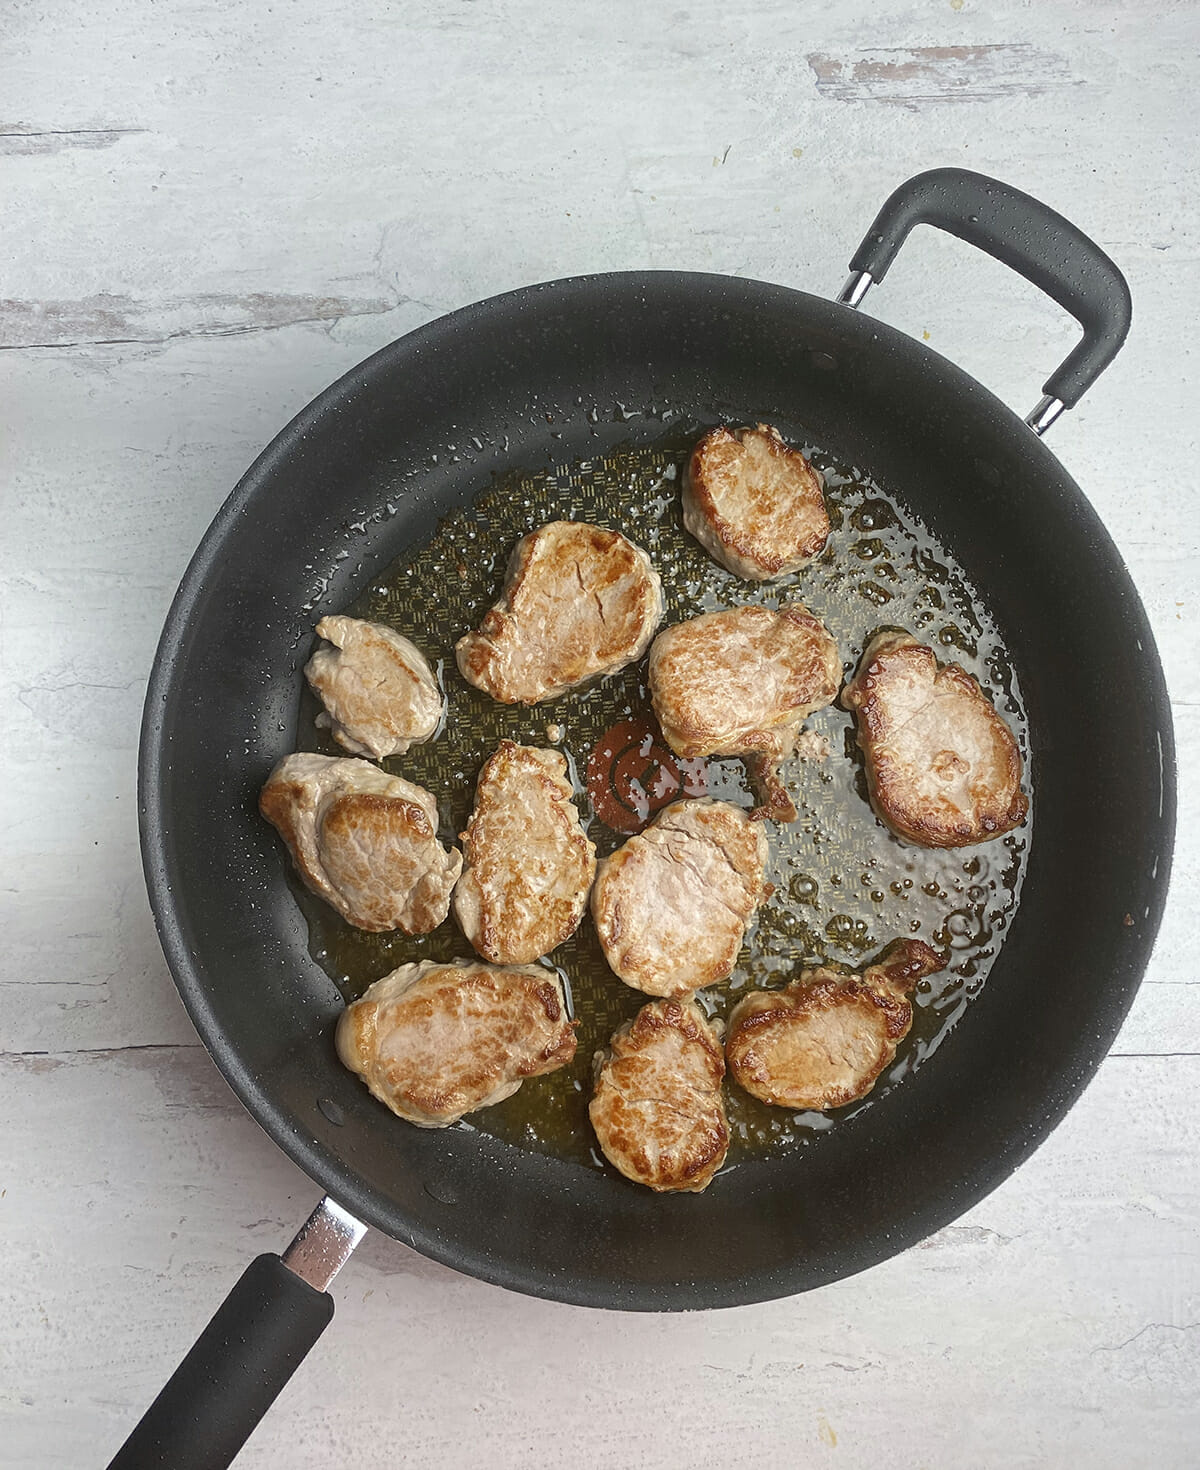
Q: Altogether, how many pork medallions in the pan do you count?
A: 11